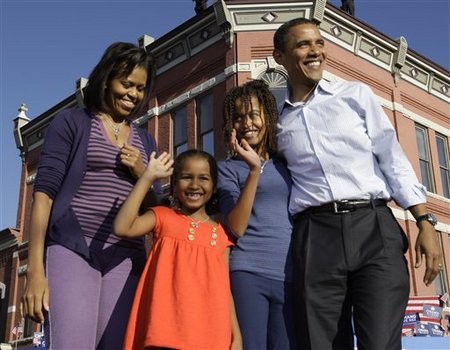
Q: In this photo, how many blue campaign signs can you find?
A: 4